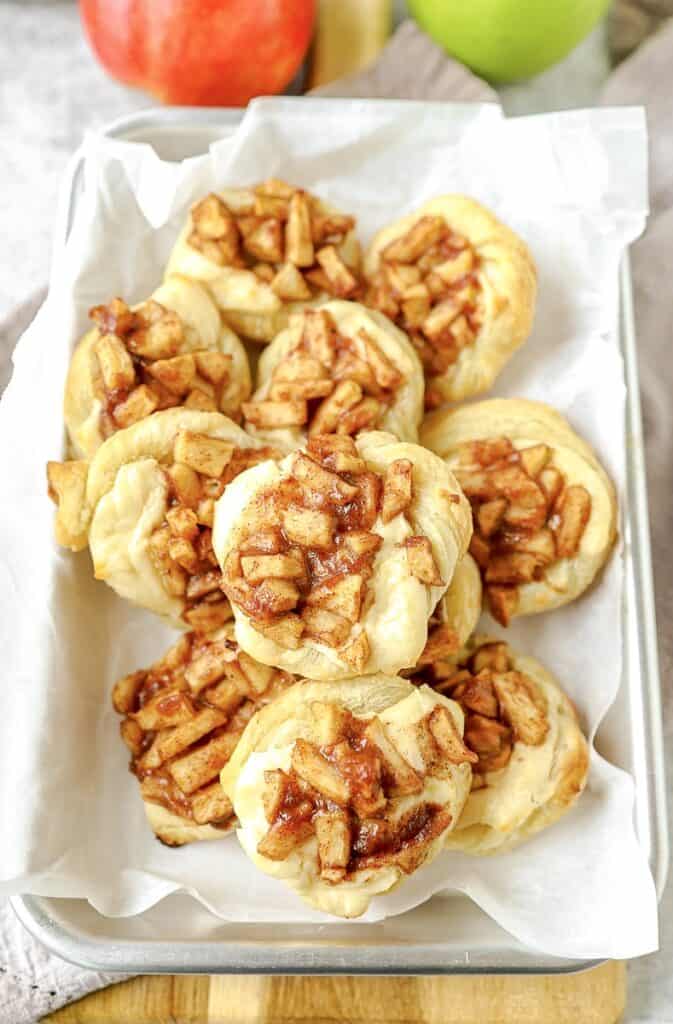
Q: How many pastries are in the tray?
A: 11